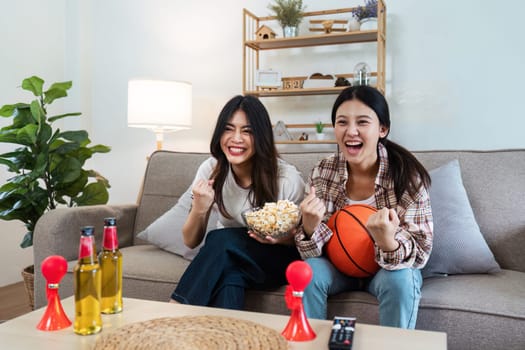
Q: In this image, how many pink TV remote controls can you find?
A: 0